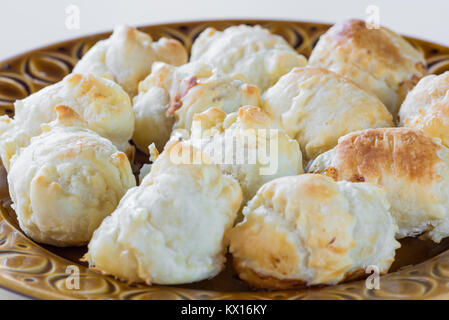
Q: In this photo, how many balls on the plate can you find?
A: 12